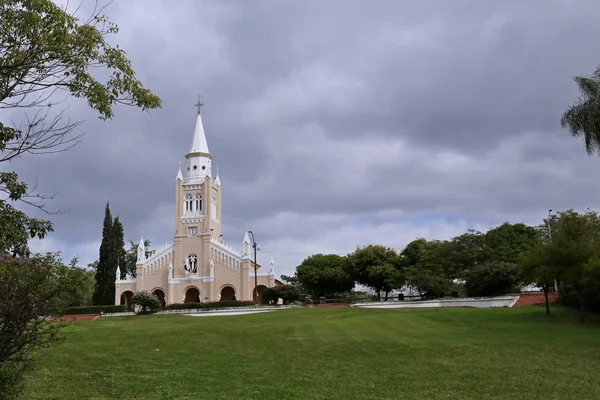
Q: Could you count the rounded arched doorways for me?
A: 5